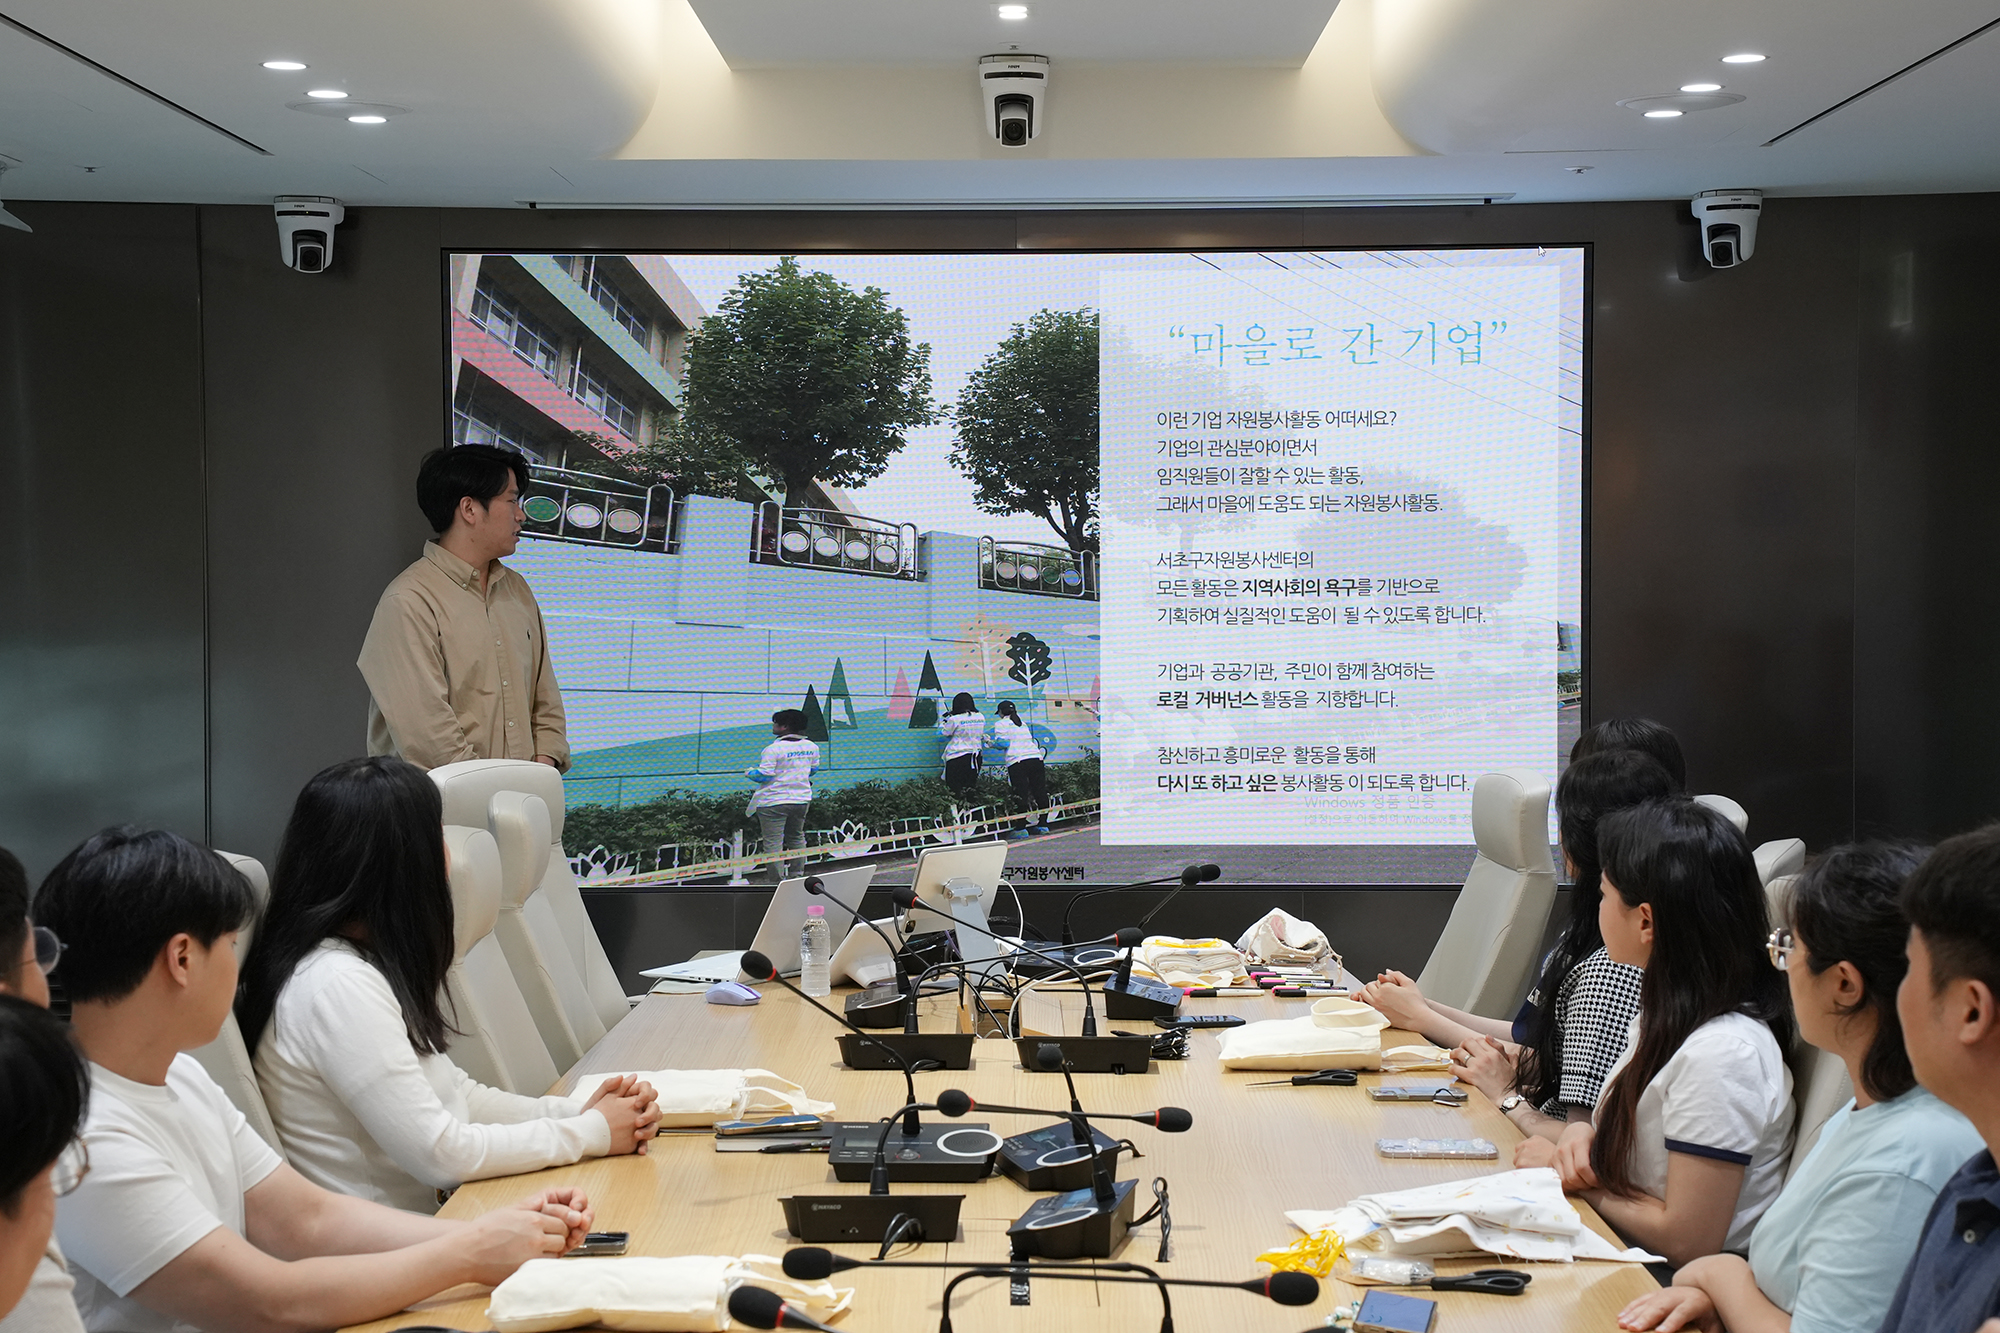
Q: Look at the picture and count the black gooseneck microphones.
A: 12